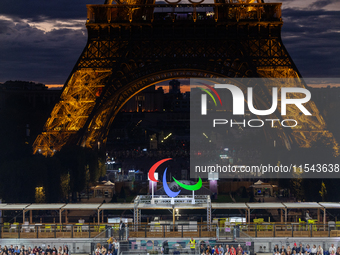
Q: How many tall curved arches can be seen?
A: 1